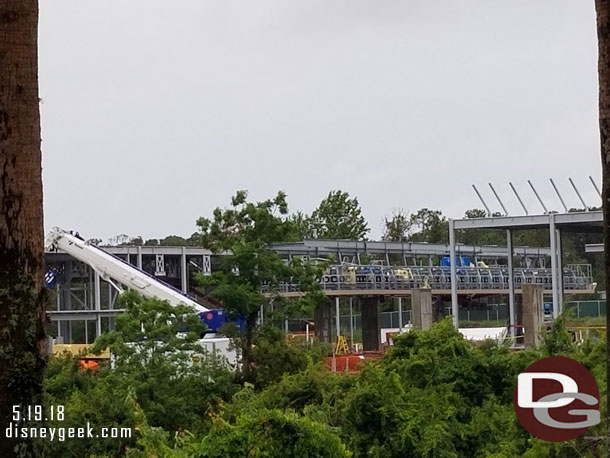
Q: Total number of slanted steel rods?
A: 7